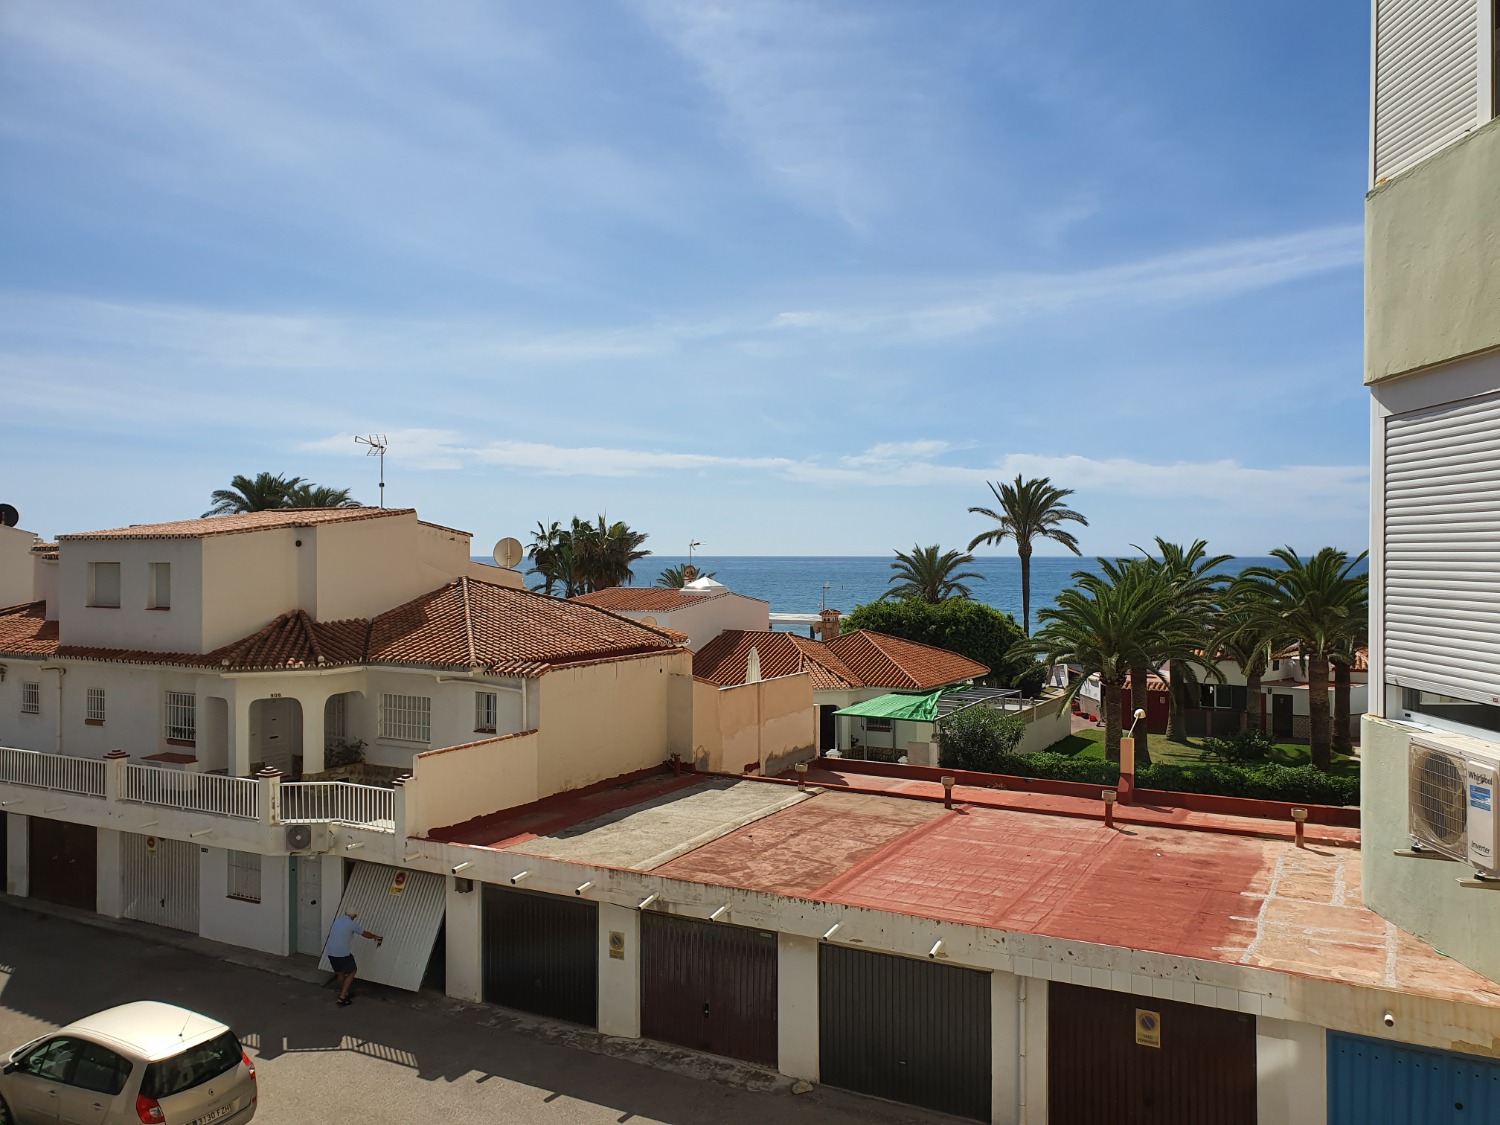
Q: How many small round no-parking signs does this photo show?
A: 4